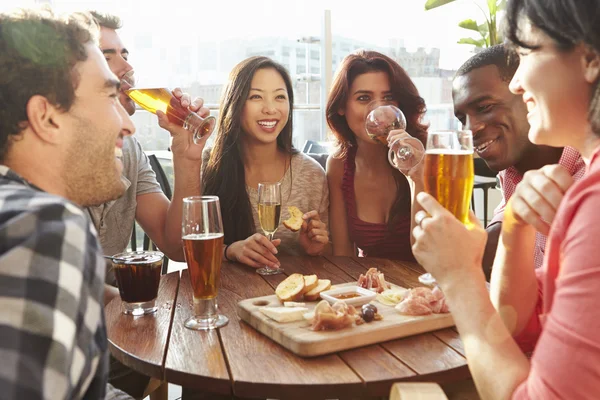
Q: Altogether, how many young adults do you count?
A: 6